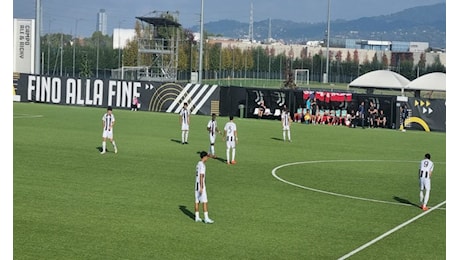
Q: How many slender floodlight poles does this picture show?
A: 3